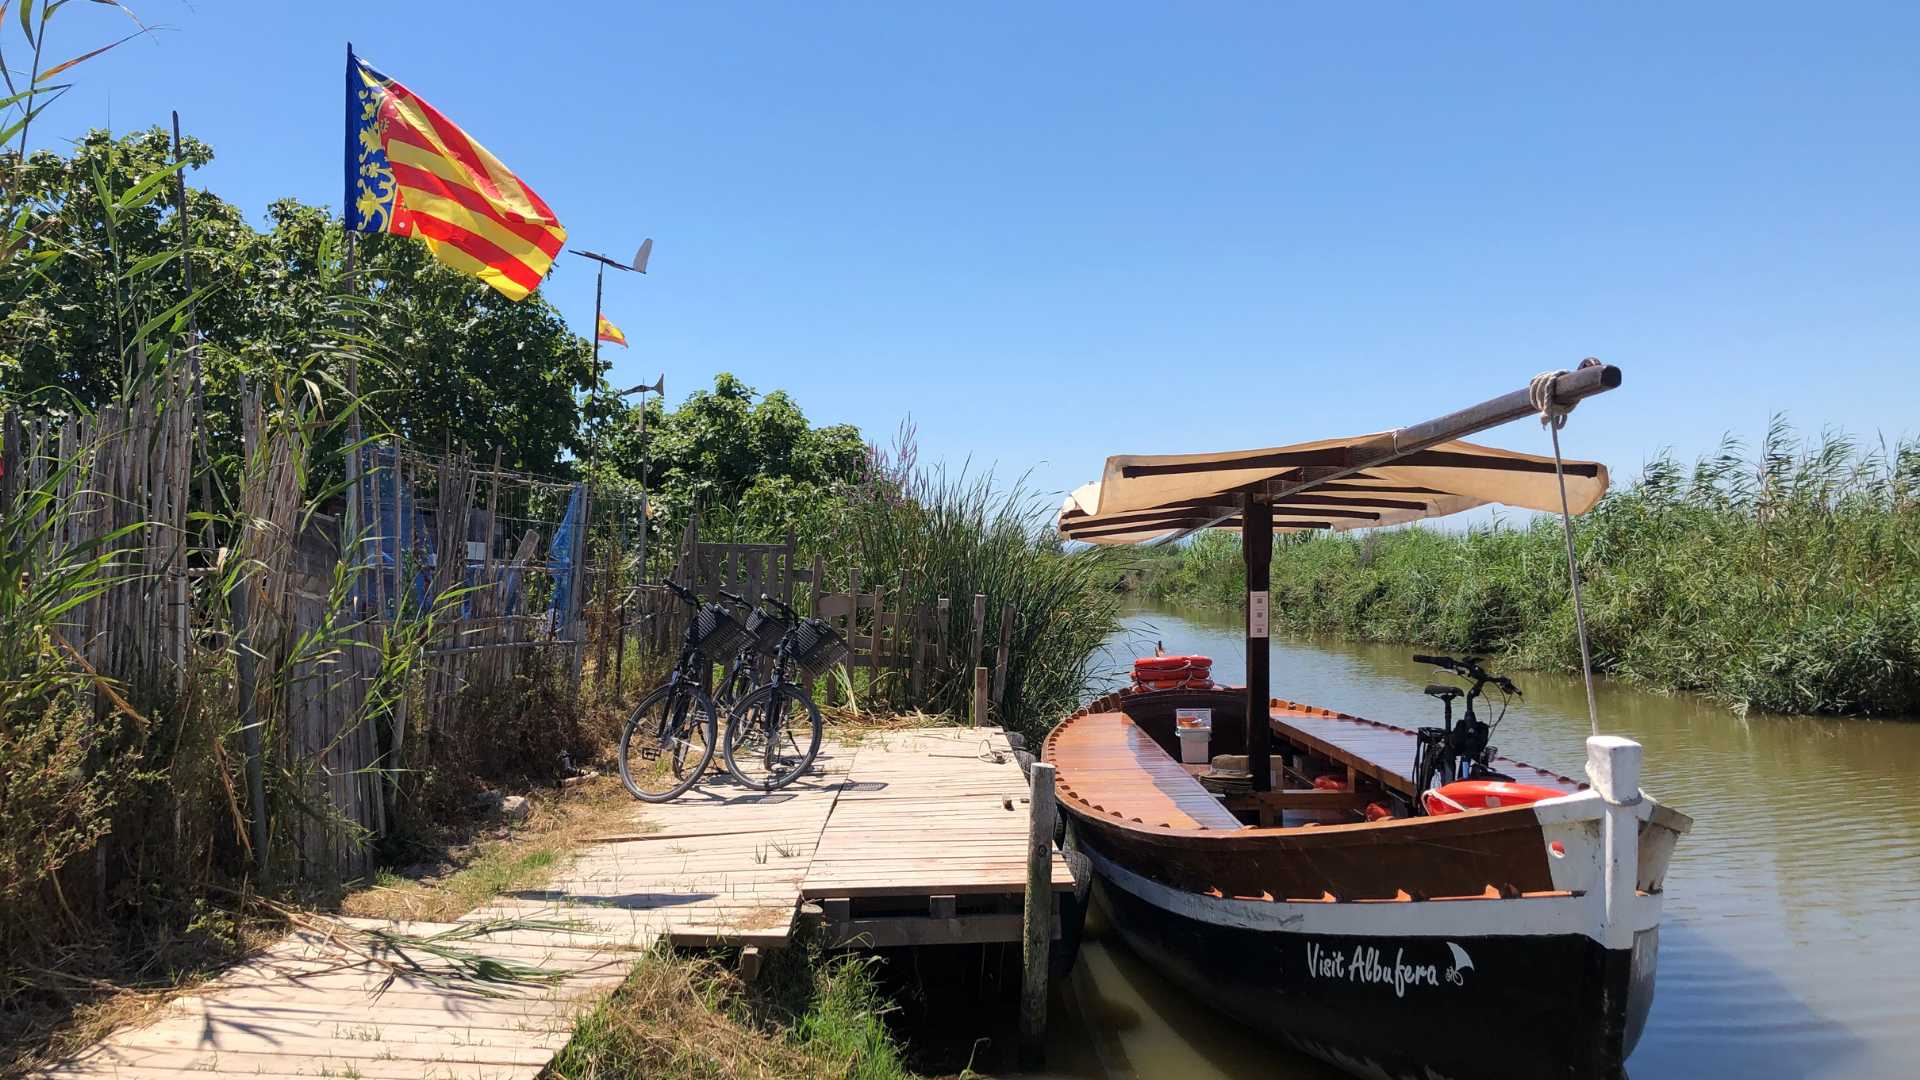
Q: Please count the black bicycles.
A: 4